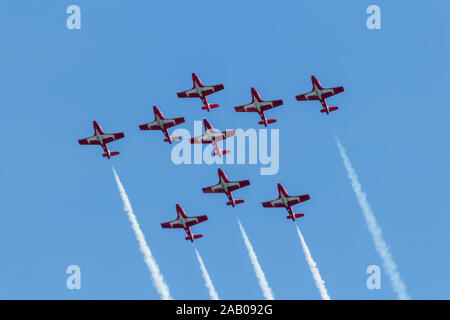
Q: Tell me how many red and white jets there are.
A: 9